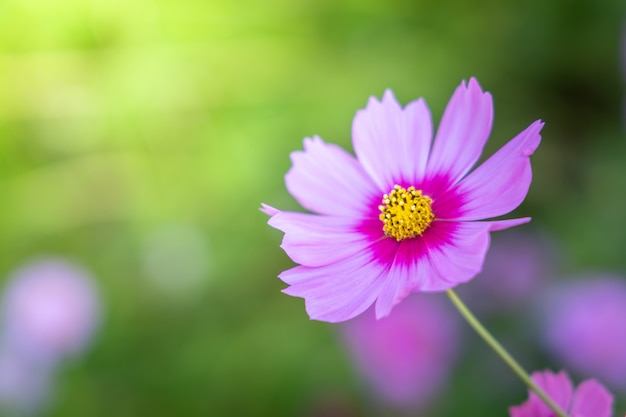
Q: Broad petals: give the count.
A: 8